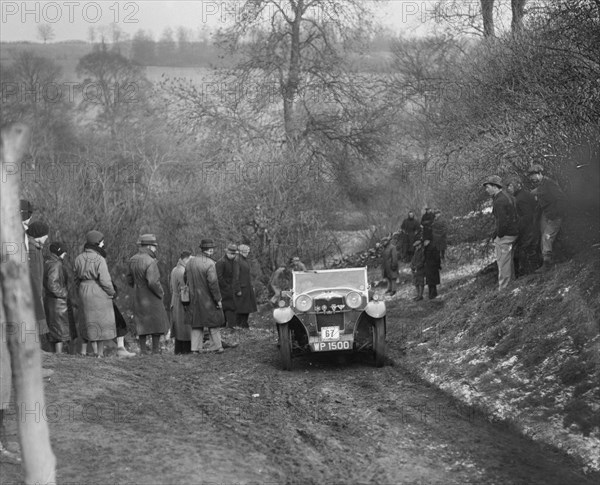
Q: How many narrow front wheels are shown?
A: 2